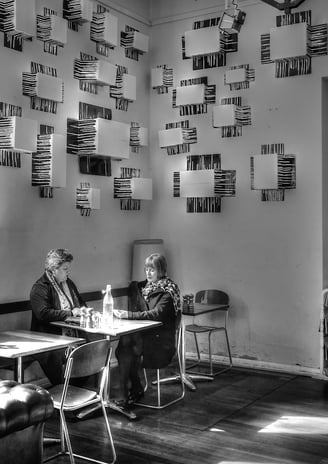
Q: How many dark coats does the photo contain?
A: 2